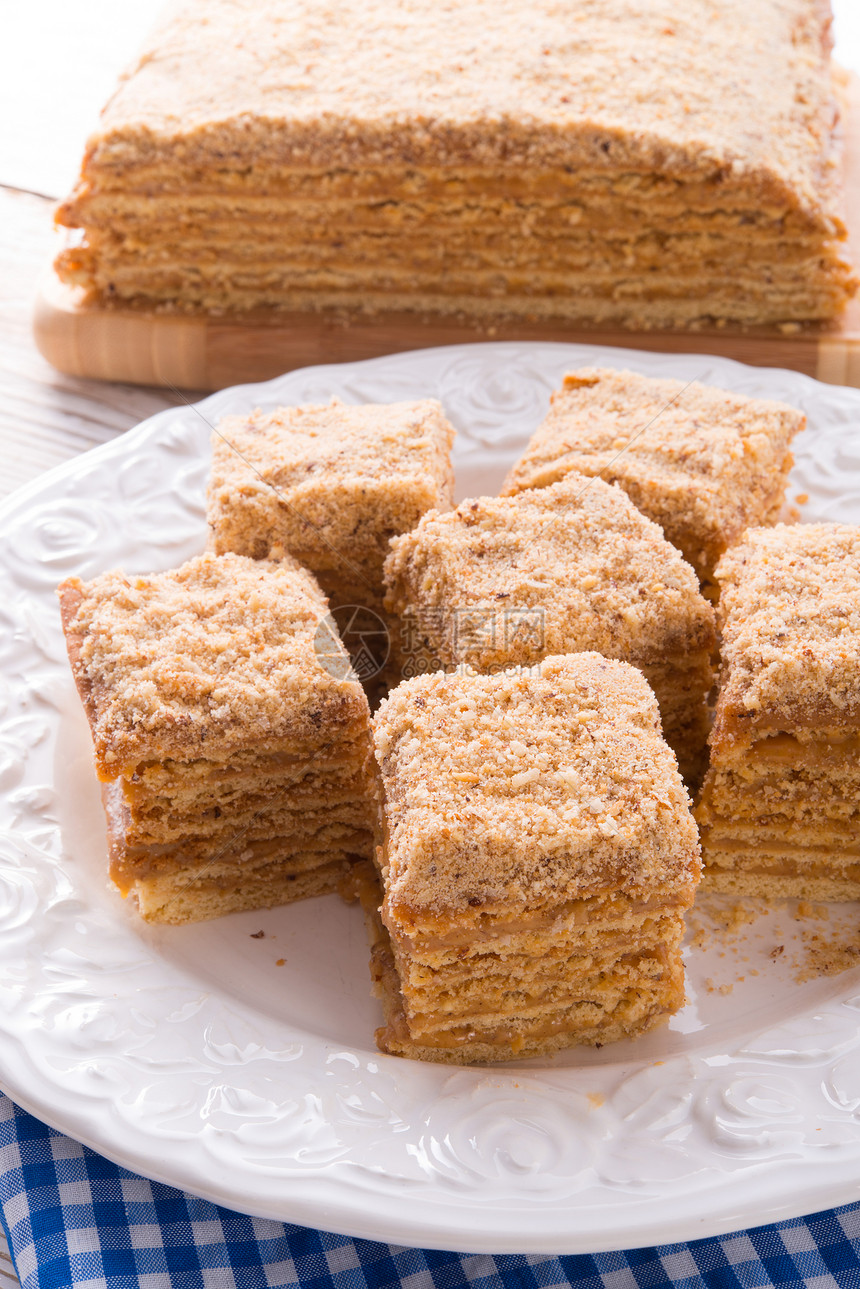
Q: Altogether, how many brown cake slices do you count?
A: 6